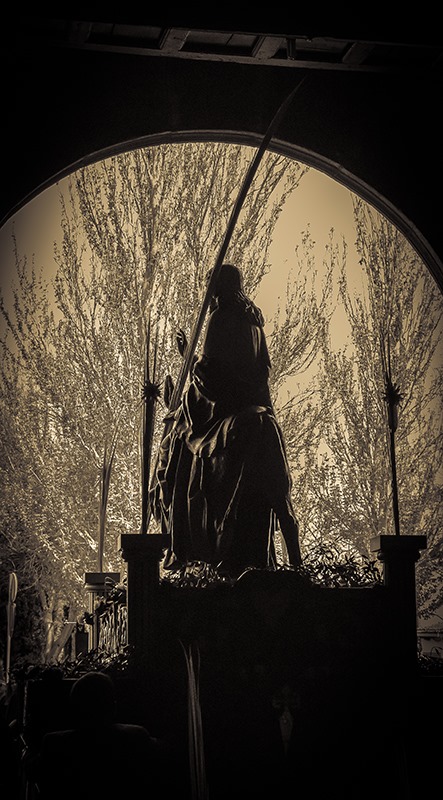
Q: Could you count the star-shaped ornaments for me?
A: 2